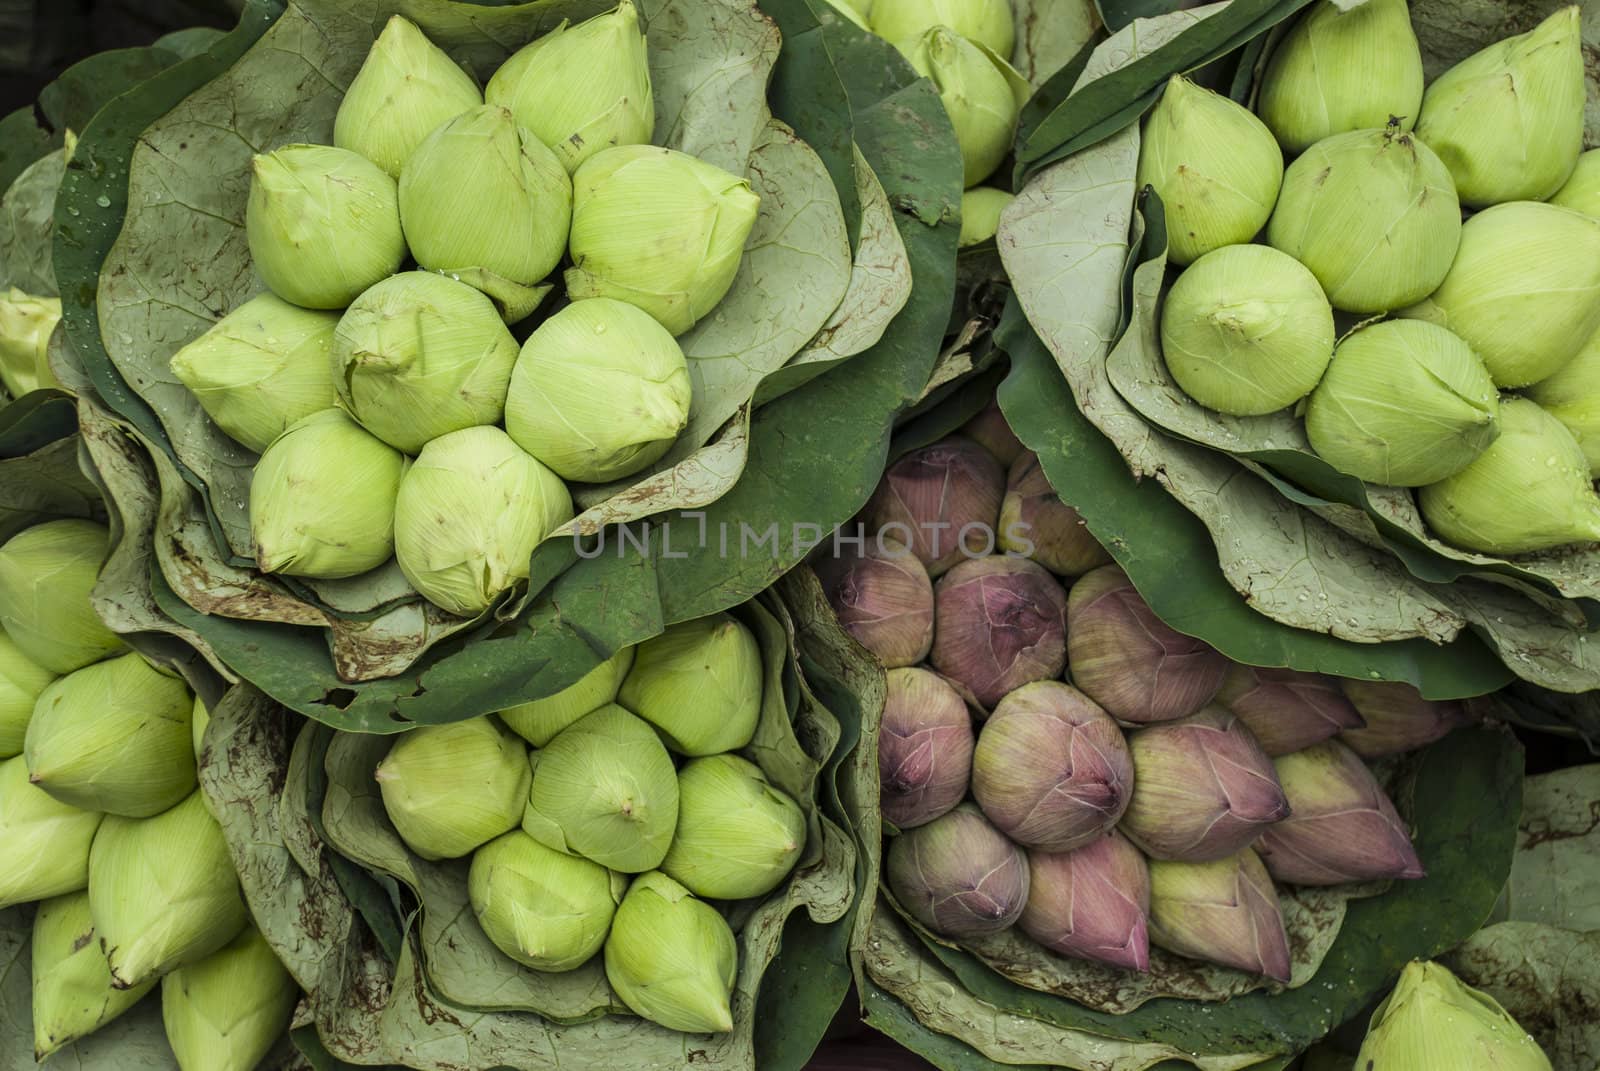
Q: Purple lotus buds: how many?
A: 15